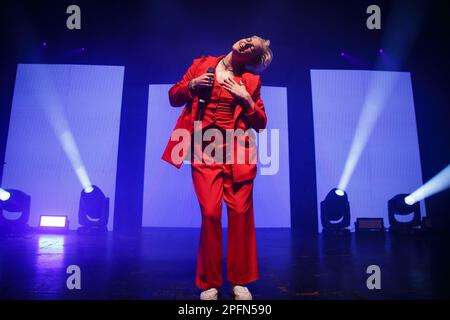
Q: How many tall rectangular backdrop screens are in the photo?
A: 3